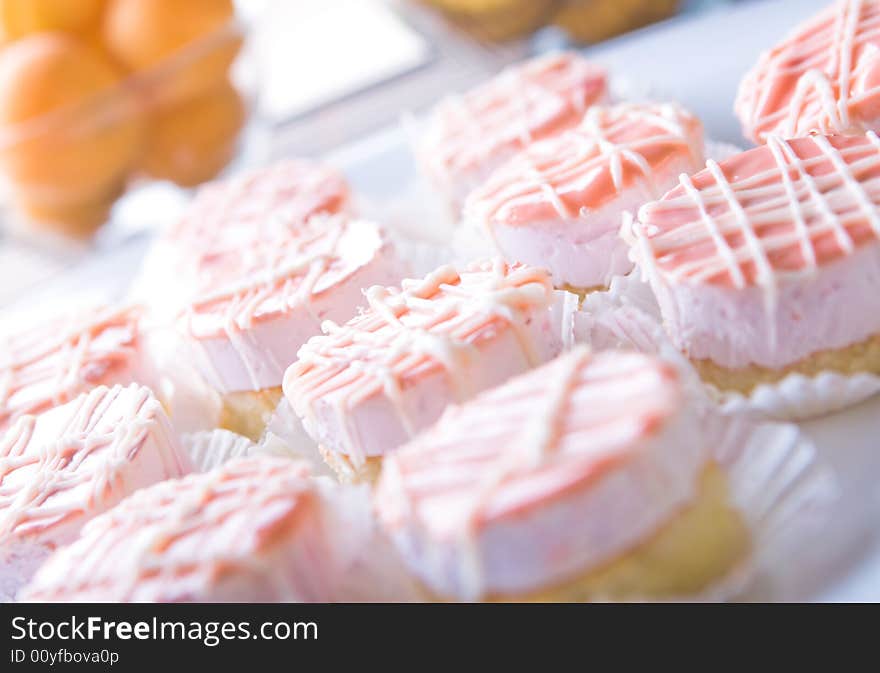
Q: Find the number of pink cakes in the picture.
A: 11